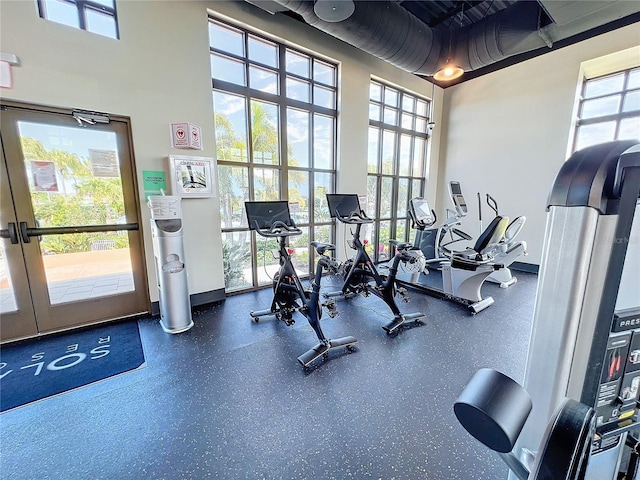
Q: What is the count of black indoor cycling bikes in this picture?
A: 2